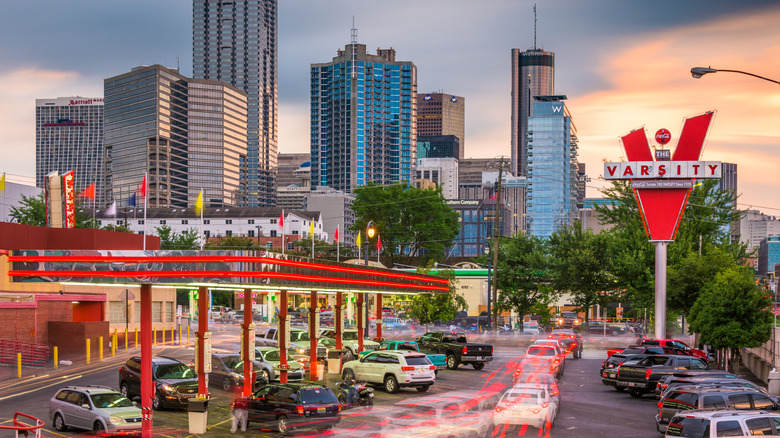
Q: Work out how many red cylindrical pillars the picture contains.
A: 8